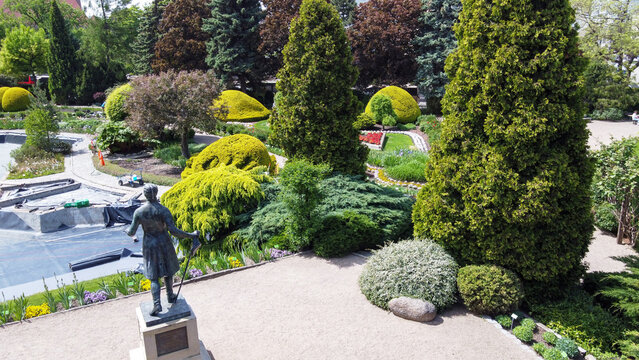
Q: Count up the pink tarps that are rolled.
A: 0